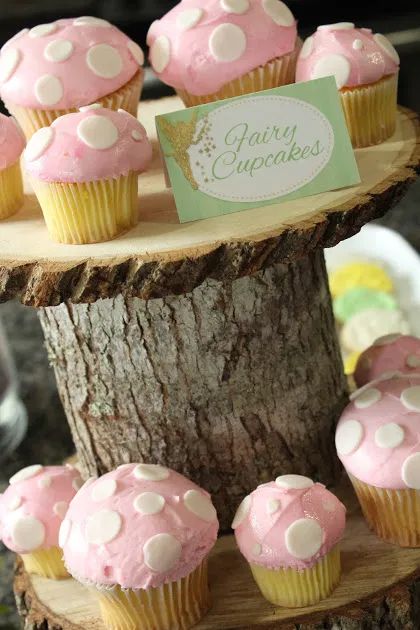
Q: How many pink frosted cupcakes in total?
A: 10